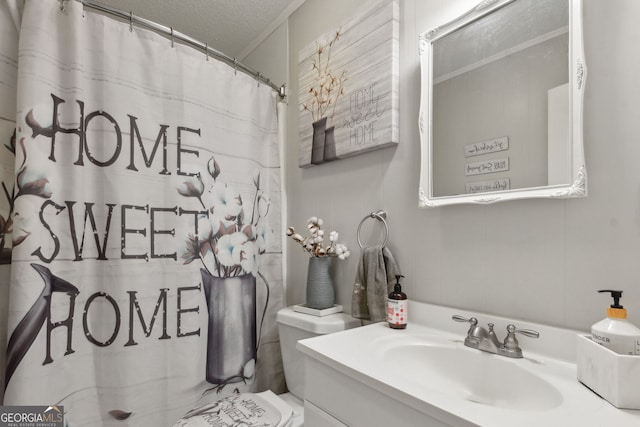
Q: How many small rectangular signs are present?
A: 3